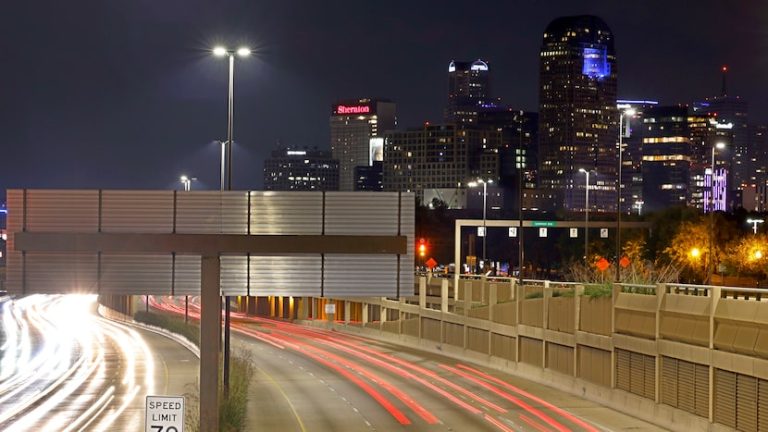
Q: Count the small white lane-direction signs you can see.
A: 5